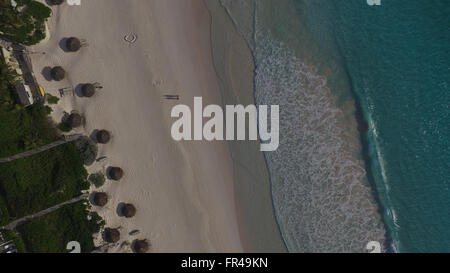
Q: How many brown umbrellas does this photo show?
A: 11